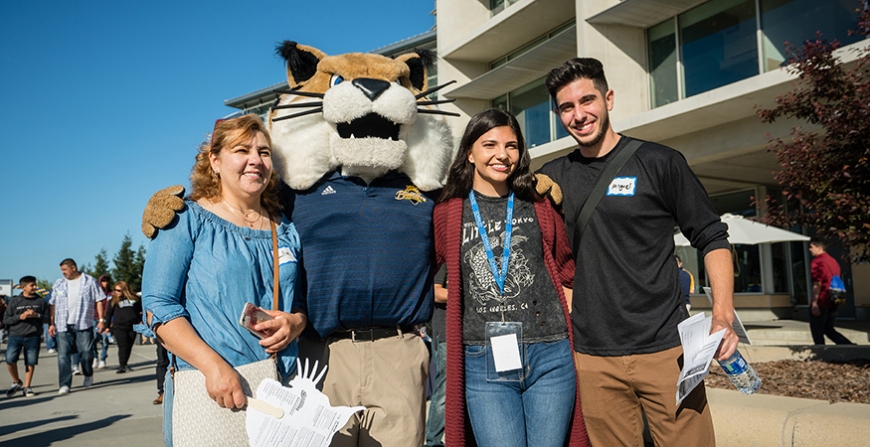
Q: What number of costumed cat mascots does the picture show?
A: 1